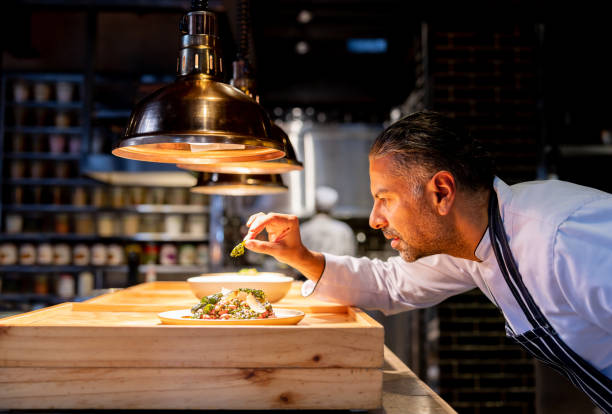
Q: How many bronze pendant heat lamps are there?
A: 3